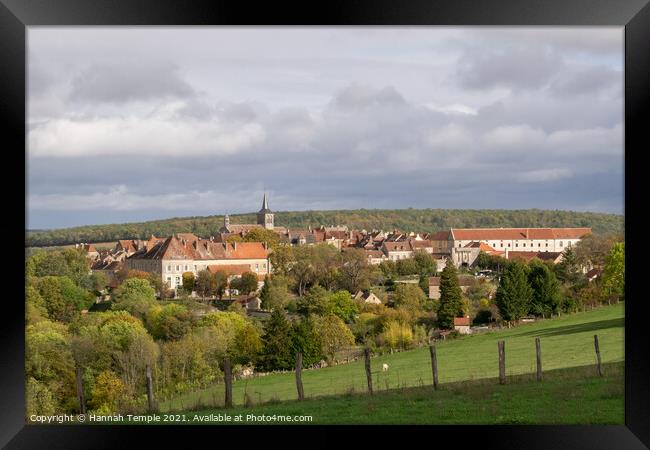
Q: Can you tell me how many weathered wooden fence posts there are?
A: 9